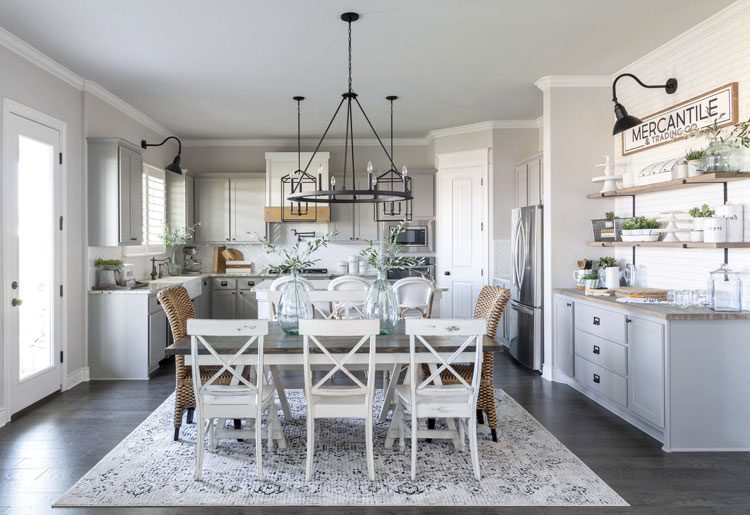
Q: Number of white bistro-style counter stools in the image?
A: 3